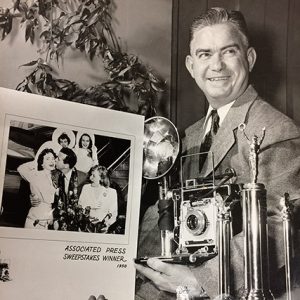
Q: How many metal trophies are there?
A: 3